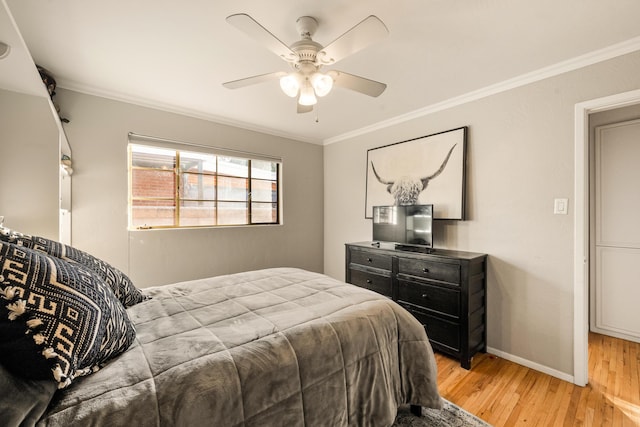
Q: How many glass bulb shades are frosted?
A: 3